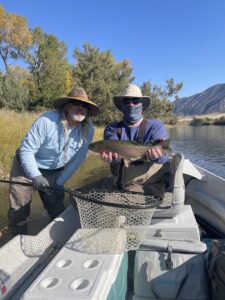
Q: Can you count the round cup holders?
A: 4